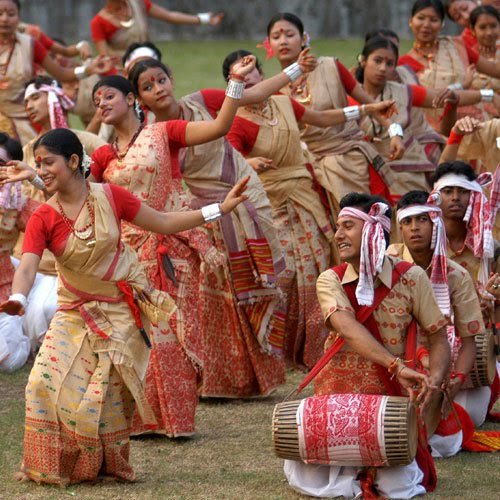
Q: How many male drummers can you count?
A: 3